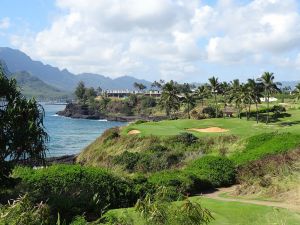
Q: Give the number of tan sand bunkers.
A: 2